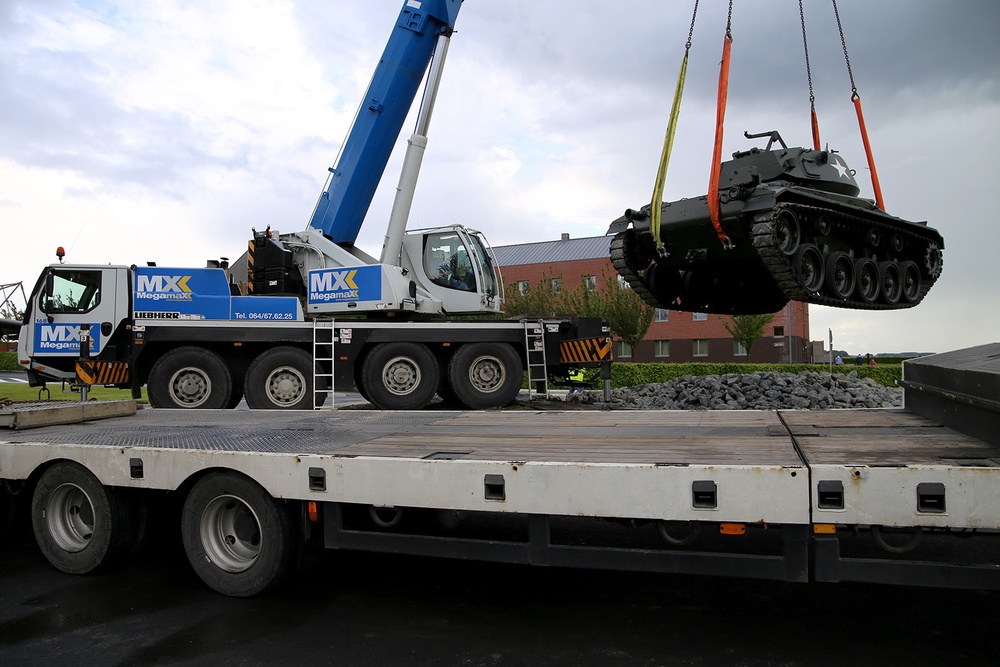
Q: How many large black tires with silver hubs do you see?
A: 6